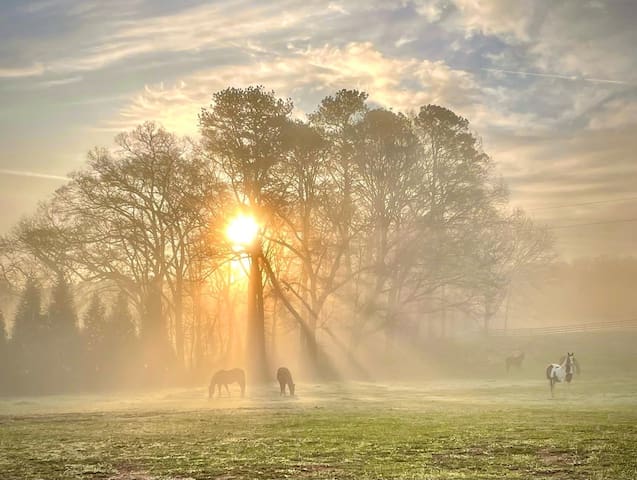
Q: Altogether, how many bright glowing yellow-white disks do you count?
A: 1